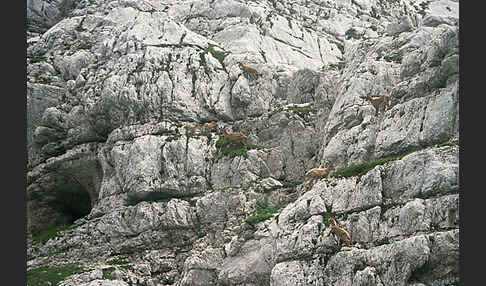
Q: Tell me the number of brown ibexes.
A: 7